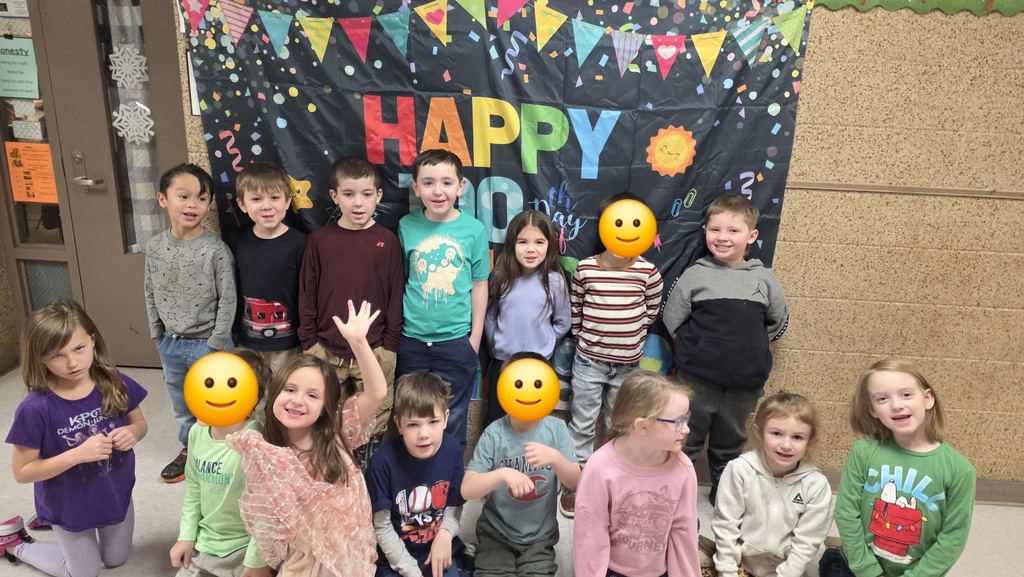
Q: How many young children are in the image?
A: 15